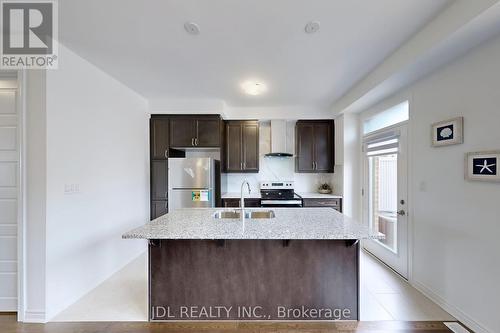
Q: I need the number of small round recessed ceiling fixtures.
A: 2